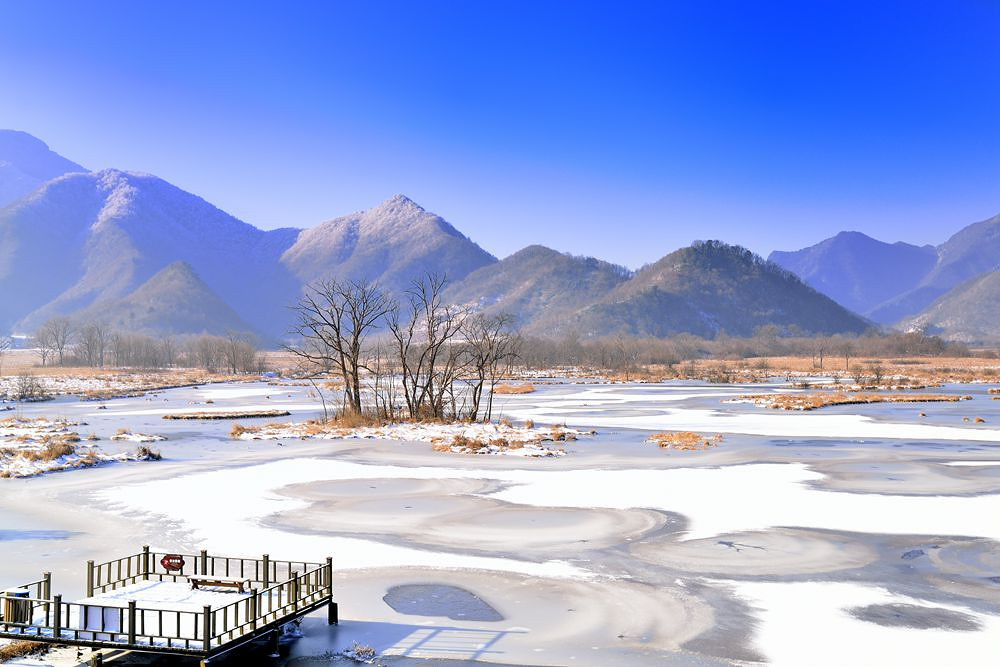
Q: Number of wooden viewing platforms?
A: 1